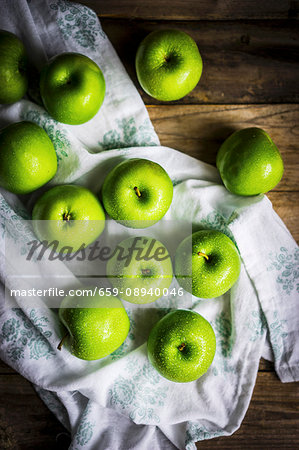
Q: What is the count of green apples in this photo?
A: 11